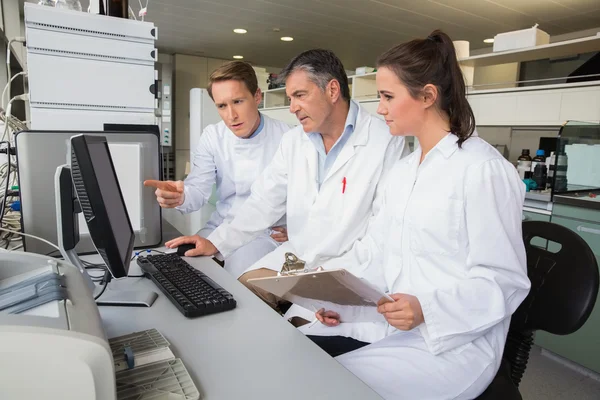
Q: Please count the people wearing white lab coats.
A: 3